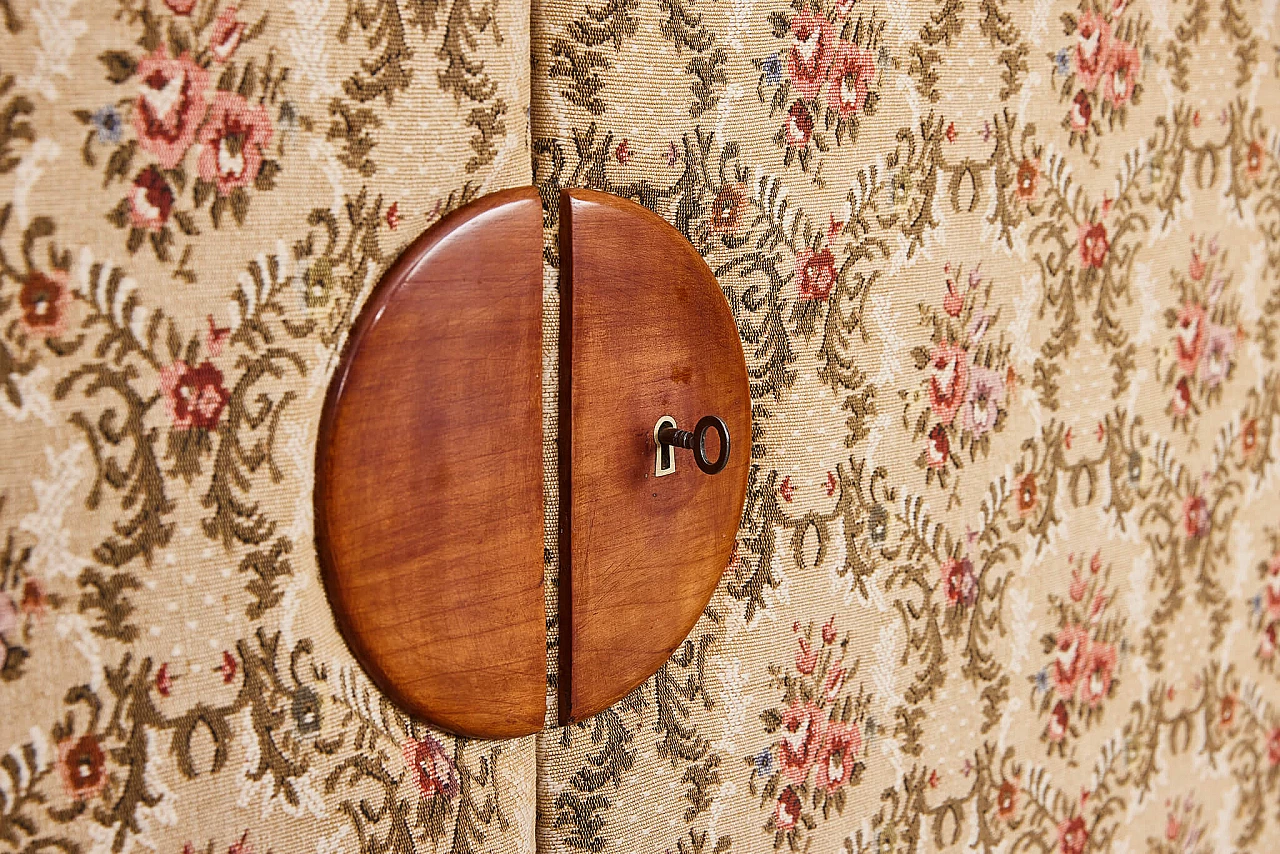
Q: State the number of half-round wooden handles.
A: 2